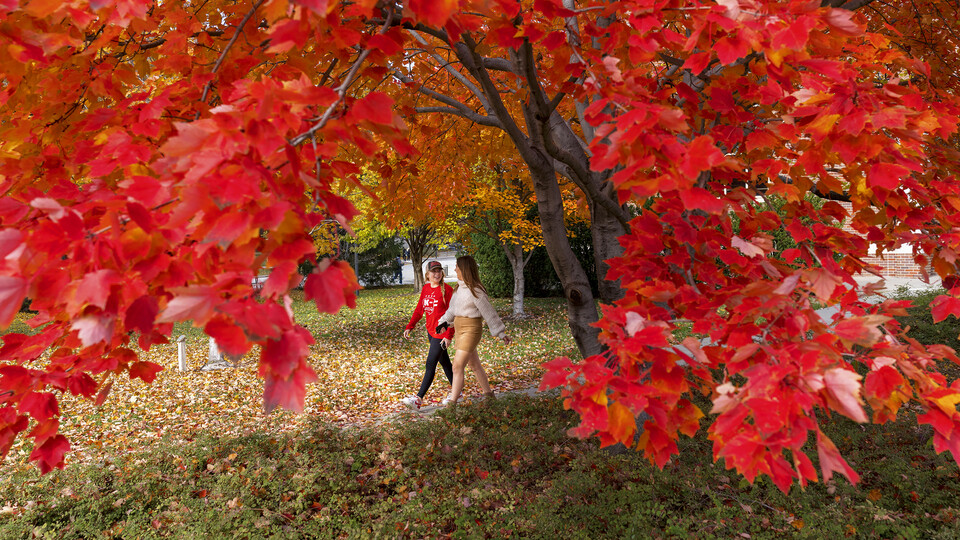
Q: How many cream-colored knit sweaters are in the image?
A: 1